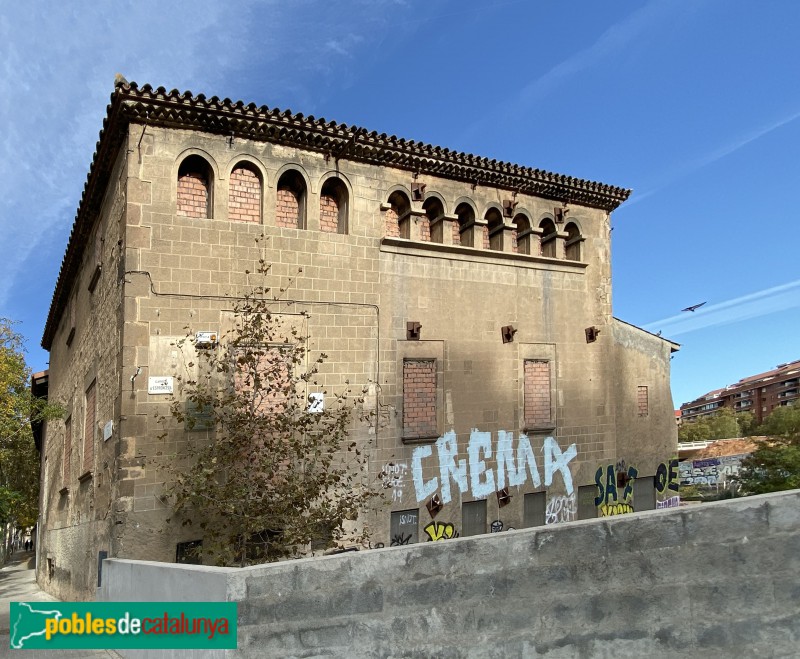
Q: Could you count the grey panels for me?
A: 5